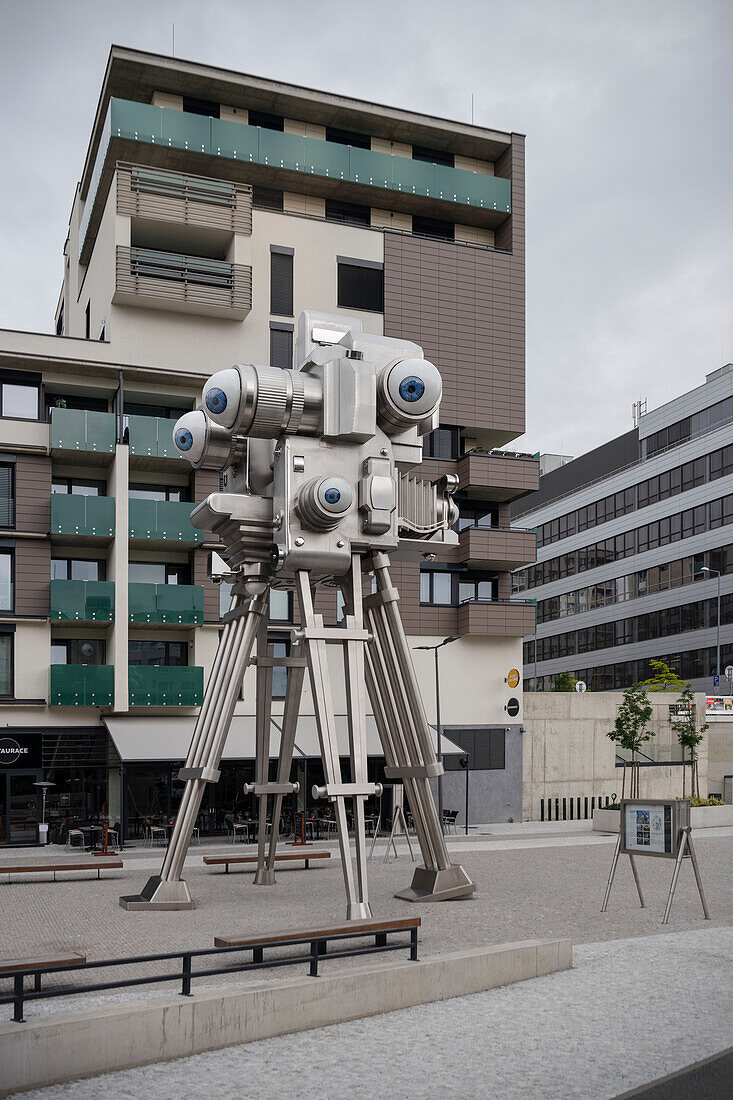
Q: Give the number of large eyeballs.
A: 4